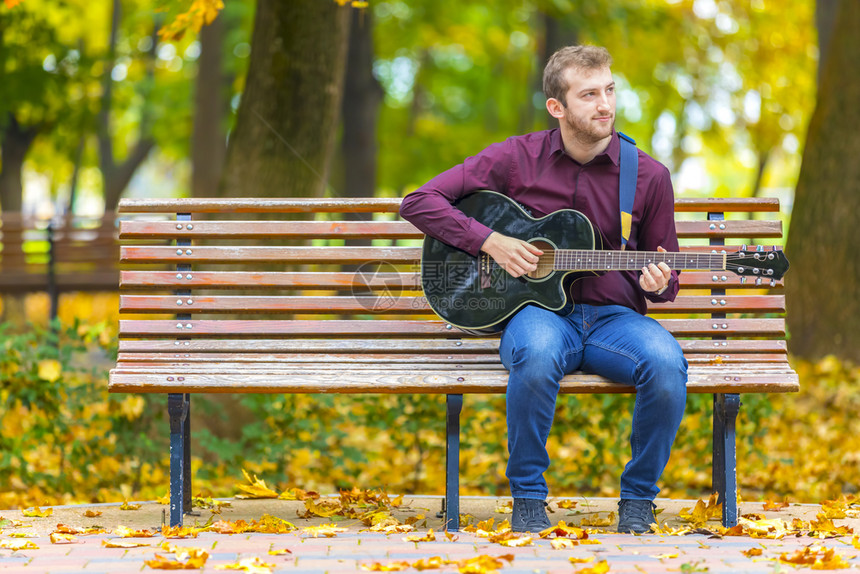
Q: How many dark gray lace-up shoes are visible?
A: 2